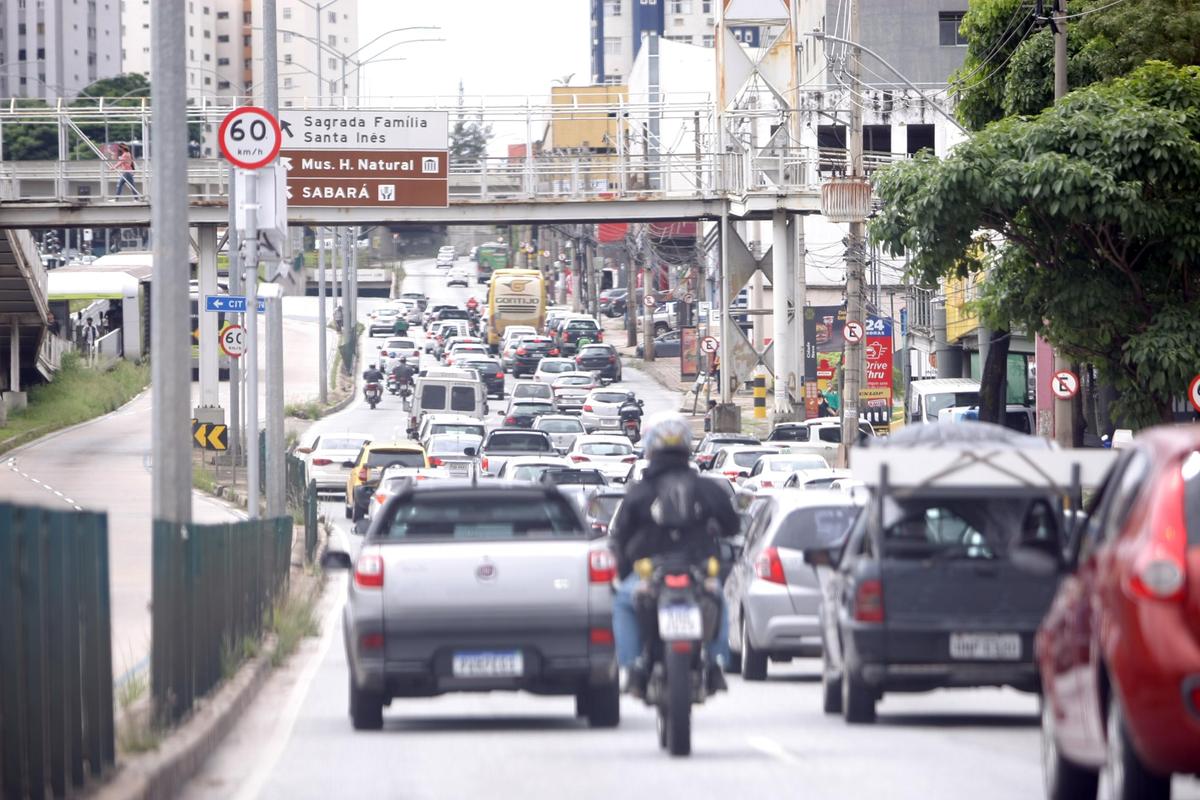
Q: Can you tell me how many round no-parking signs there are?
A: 4